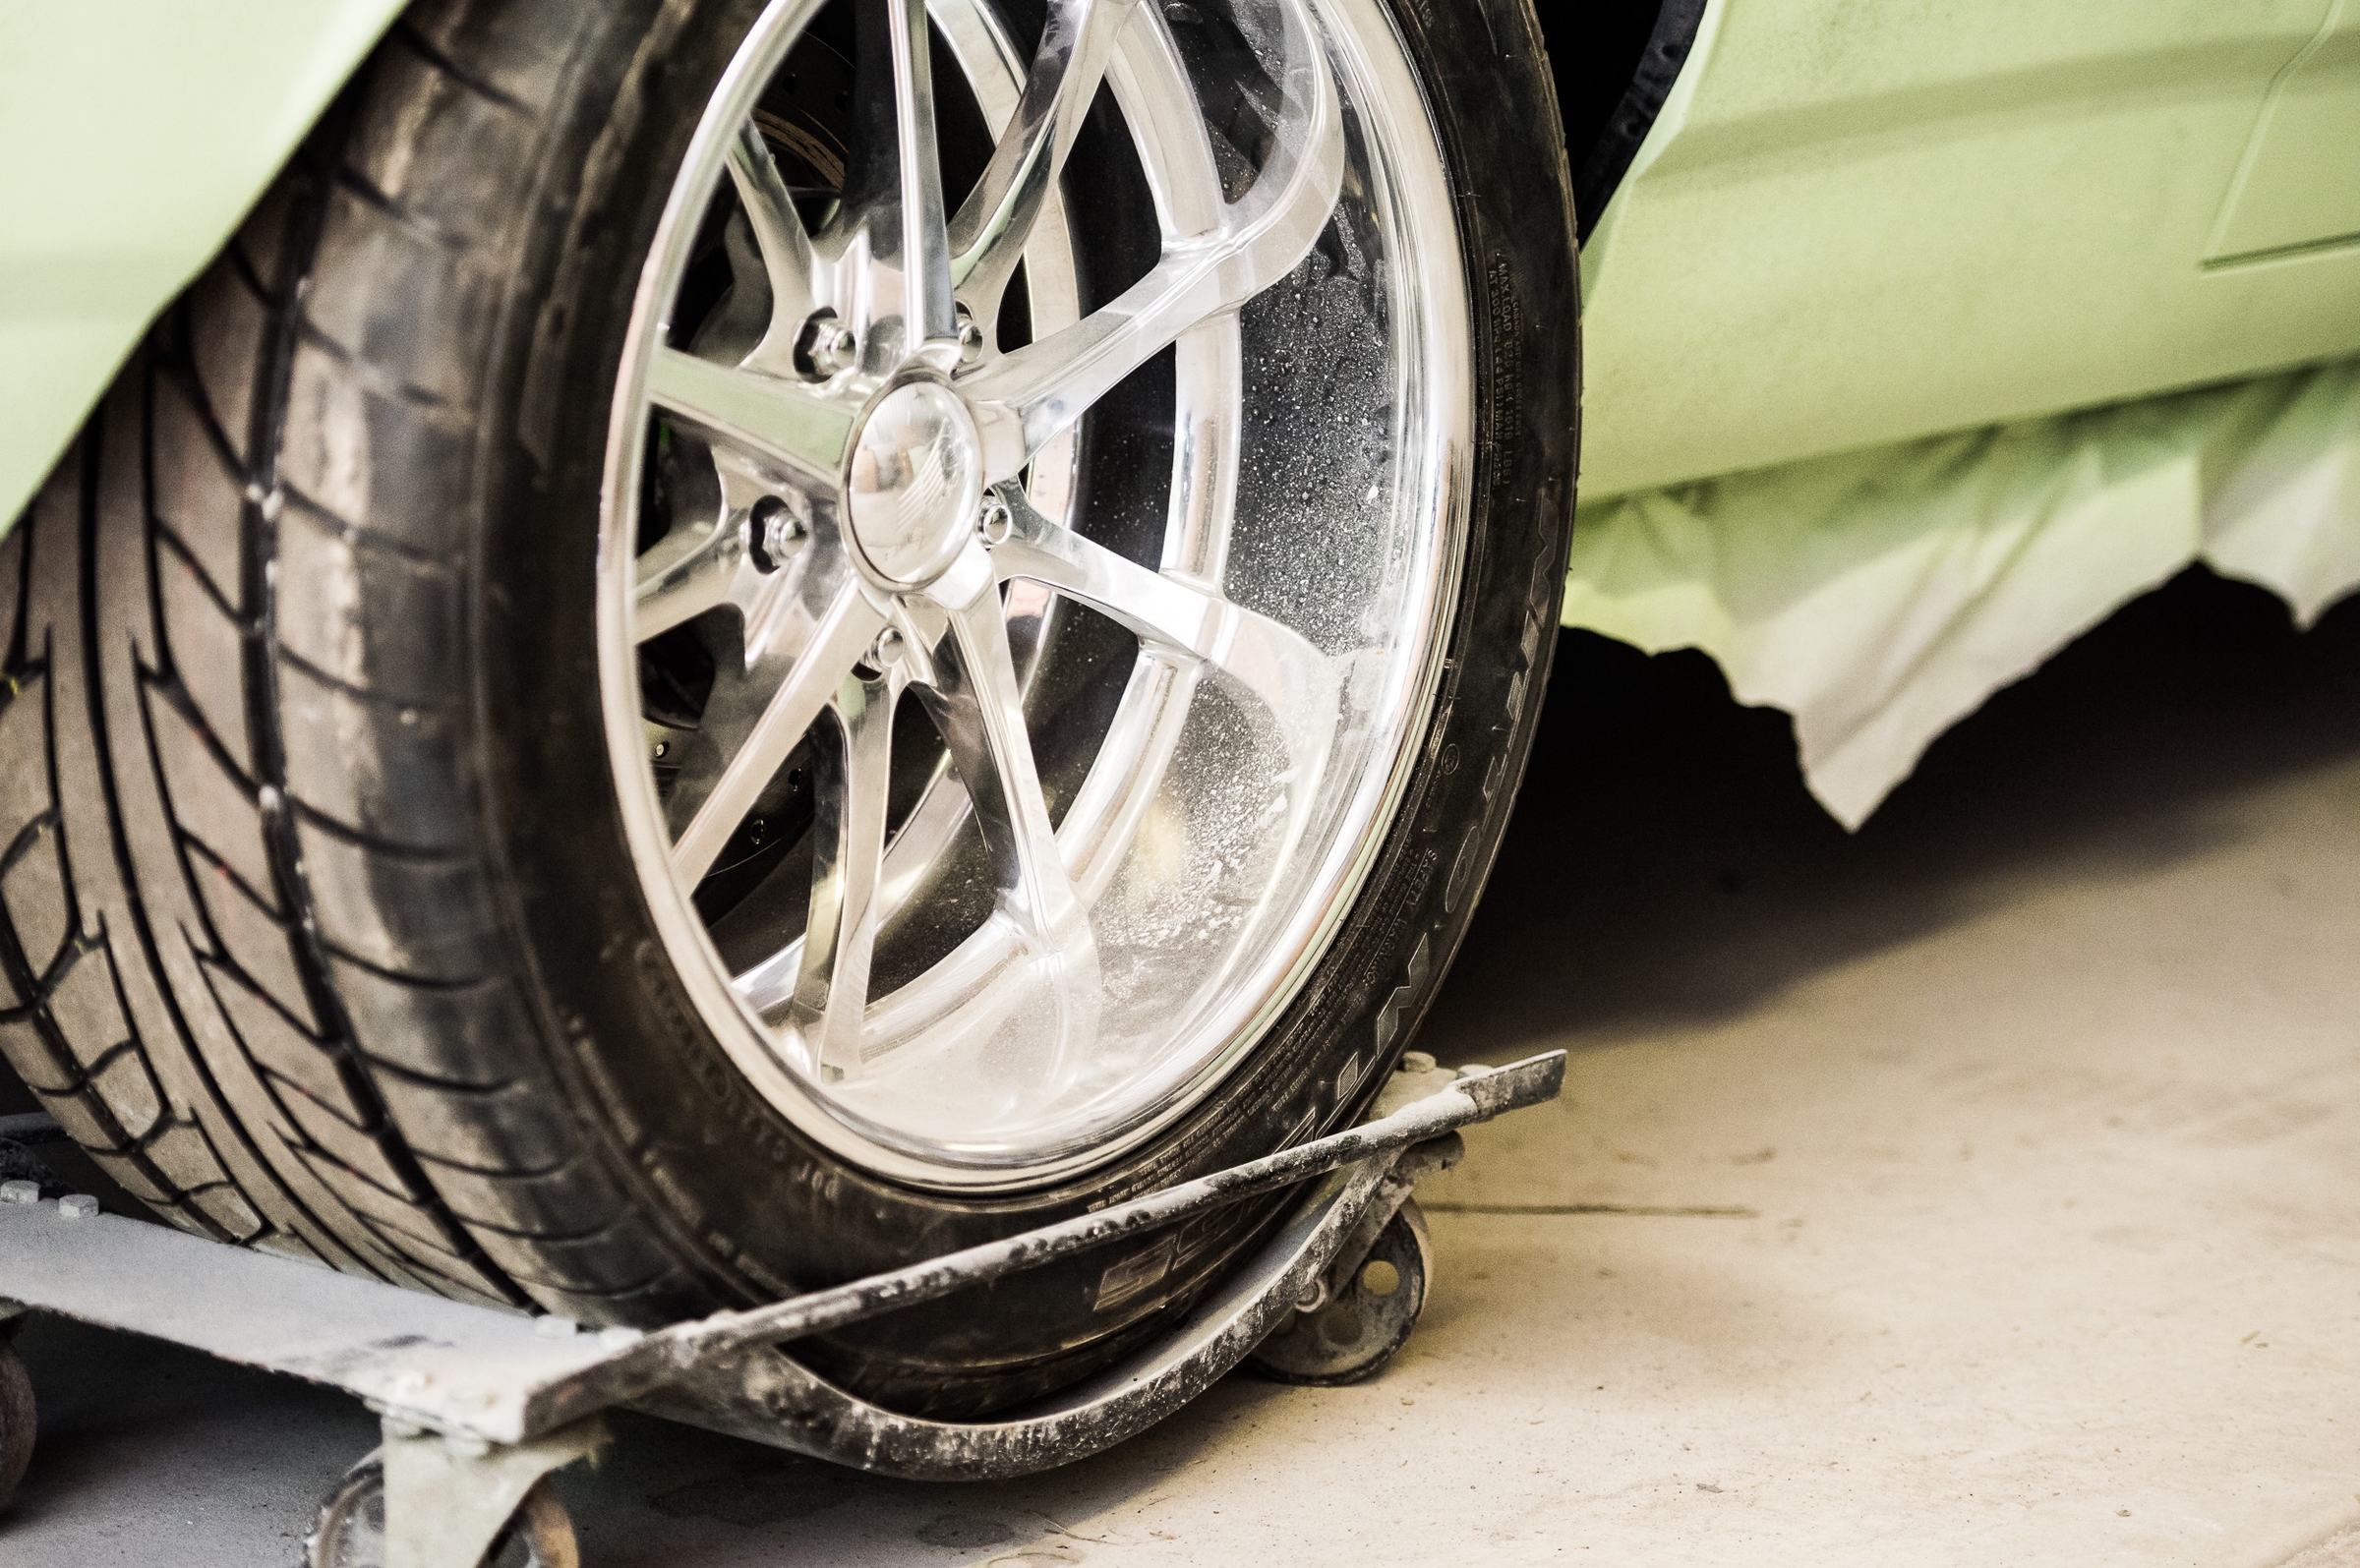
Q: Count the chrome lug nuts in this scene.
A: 5